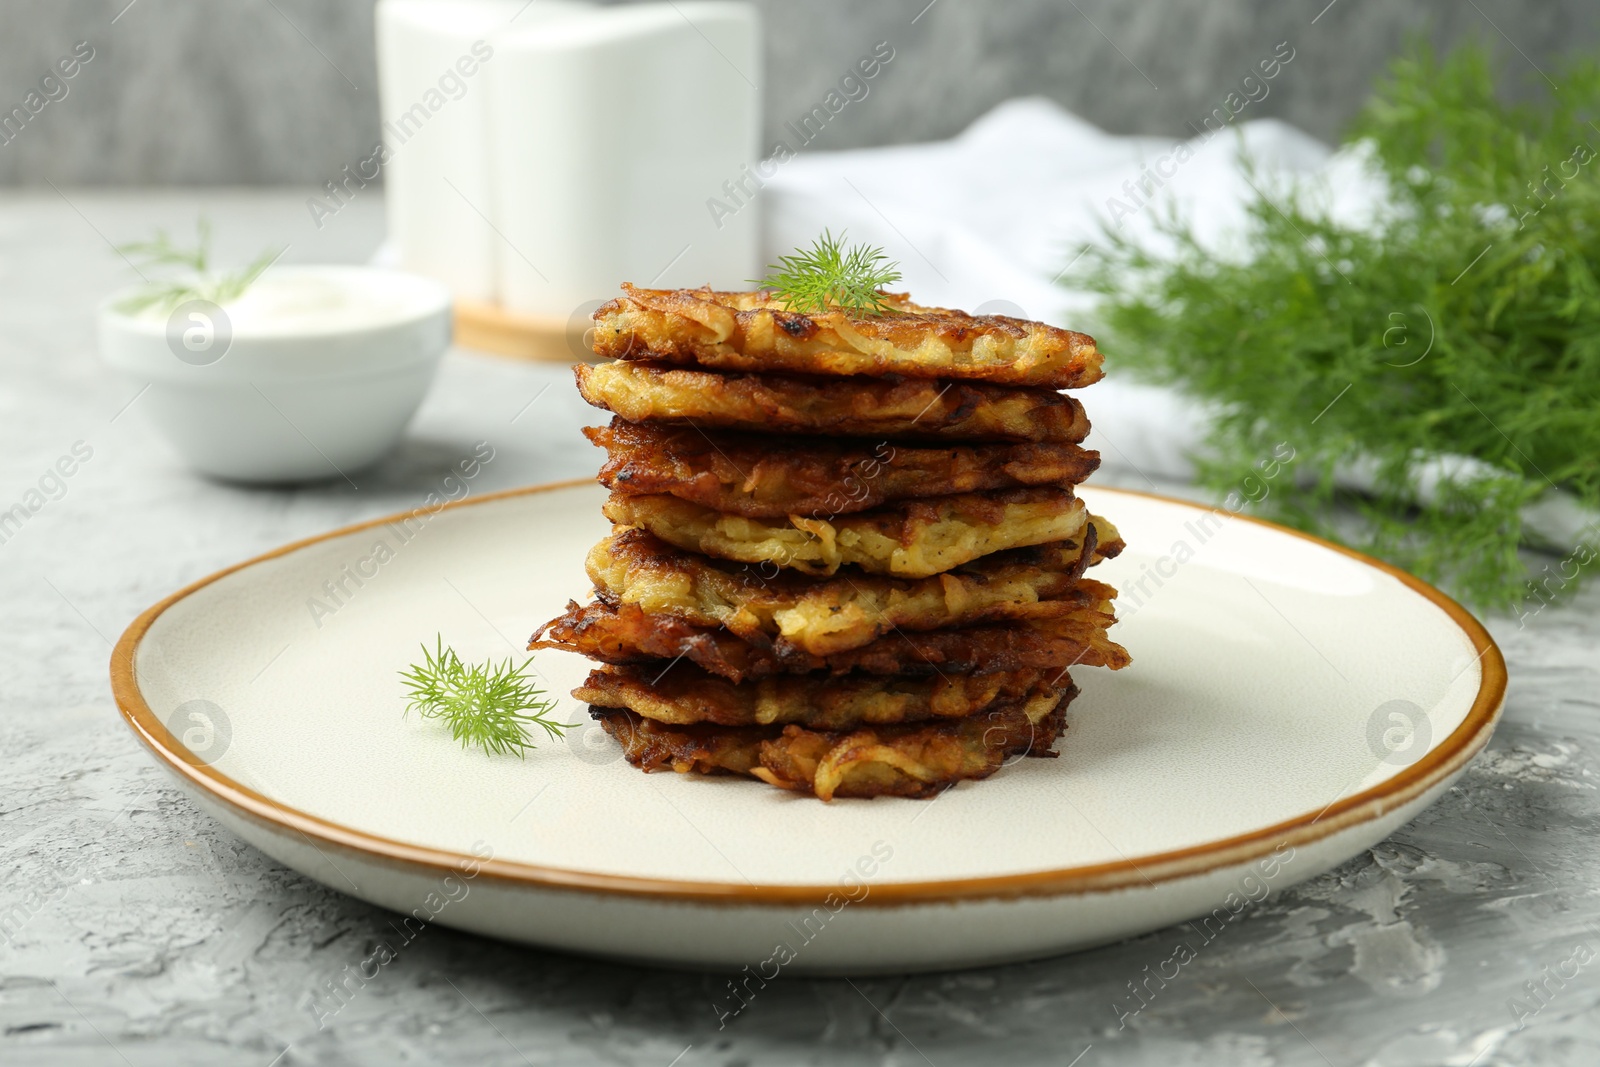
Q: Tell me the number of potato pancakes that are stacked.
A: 8